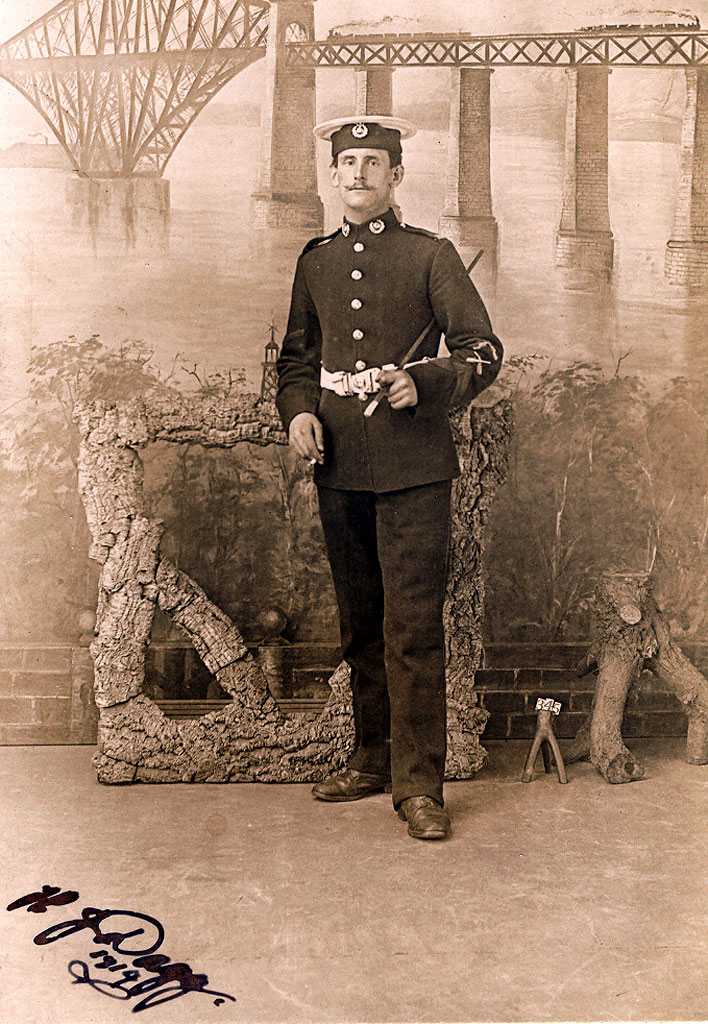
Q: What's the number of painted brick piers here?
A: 5